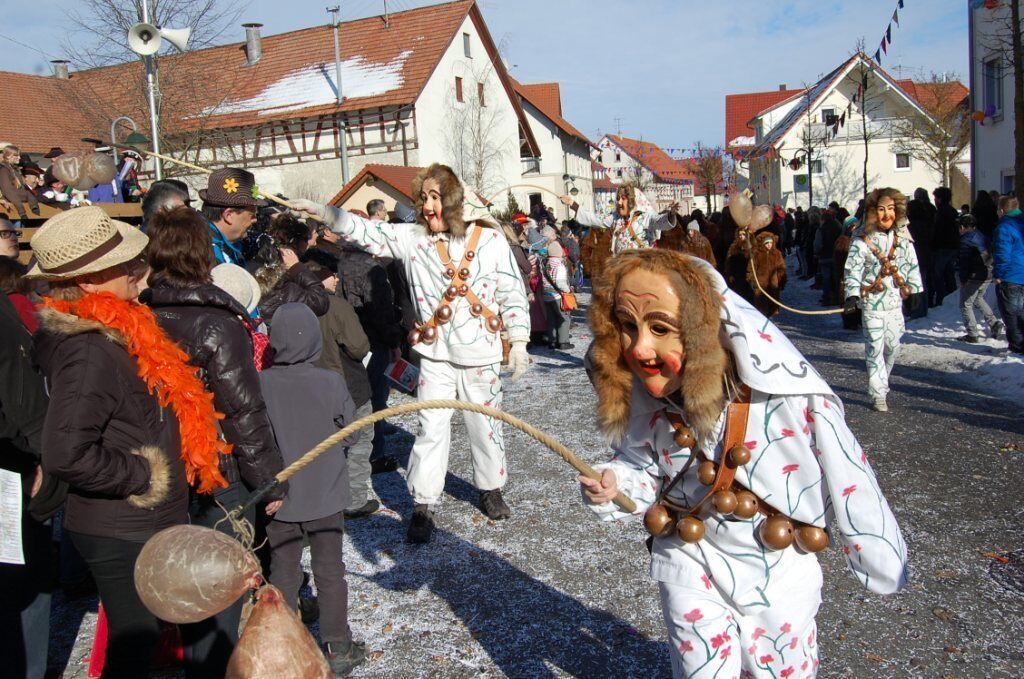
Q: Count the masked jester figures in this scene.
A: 4